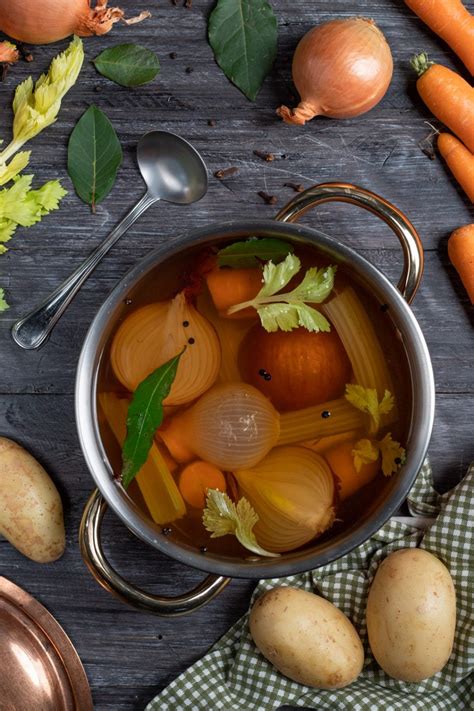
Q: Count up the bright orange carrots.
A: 4